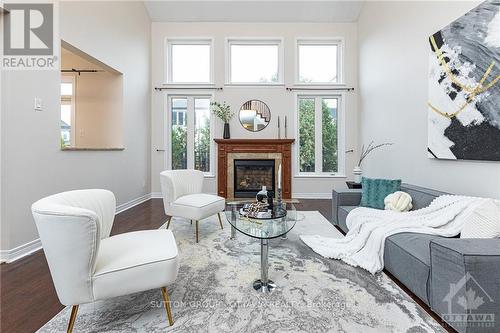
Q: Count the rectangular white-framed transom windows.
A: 3